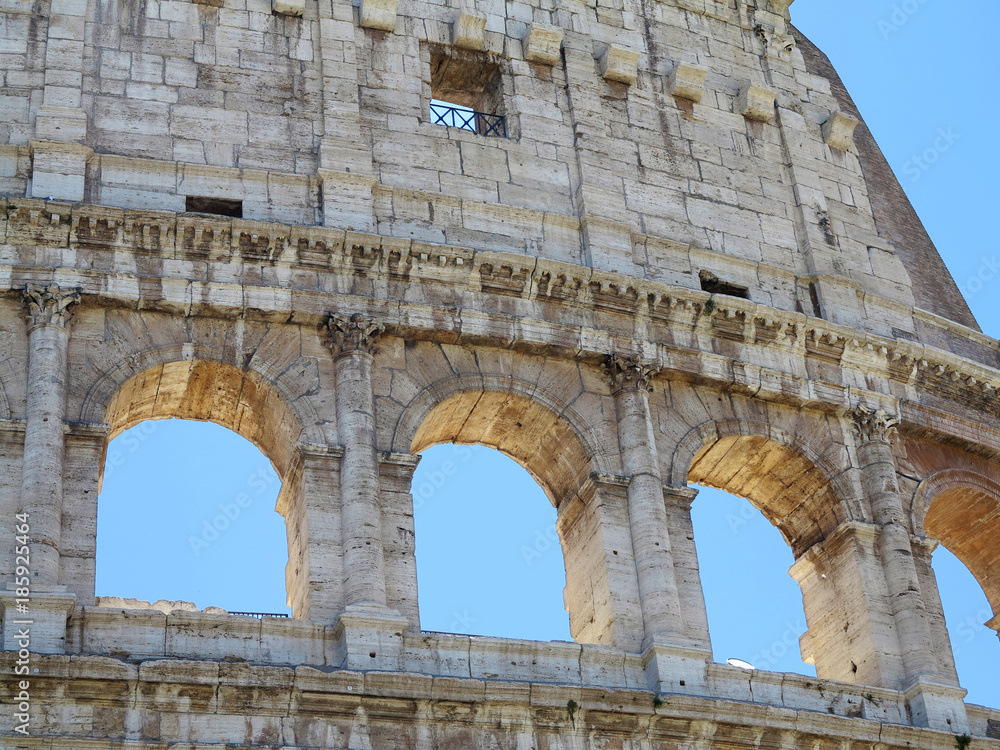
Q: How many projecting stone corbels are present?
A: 8